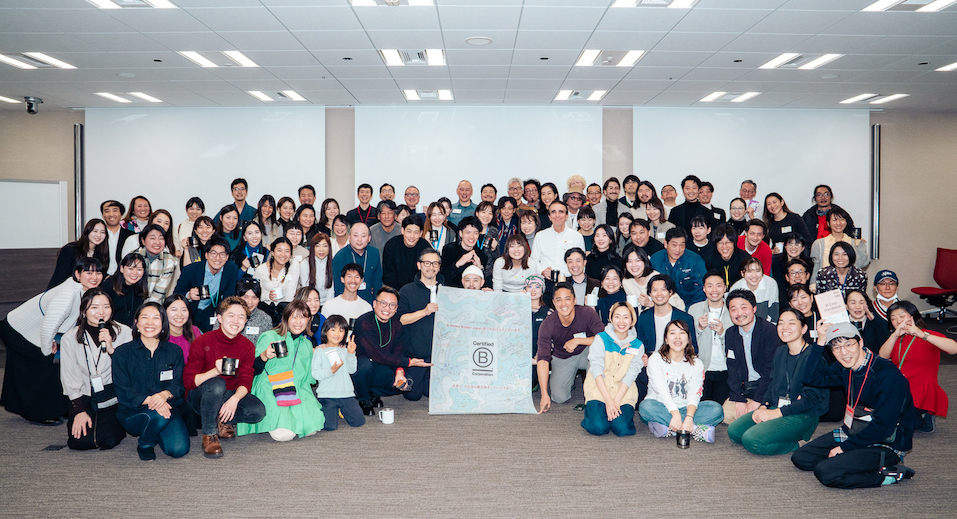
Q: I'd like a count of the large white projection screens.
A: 3